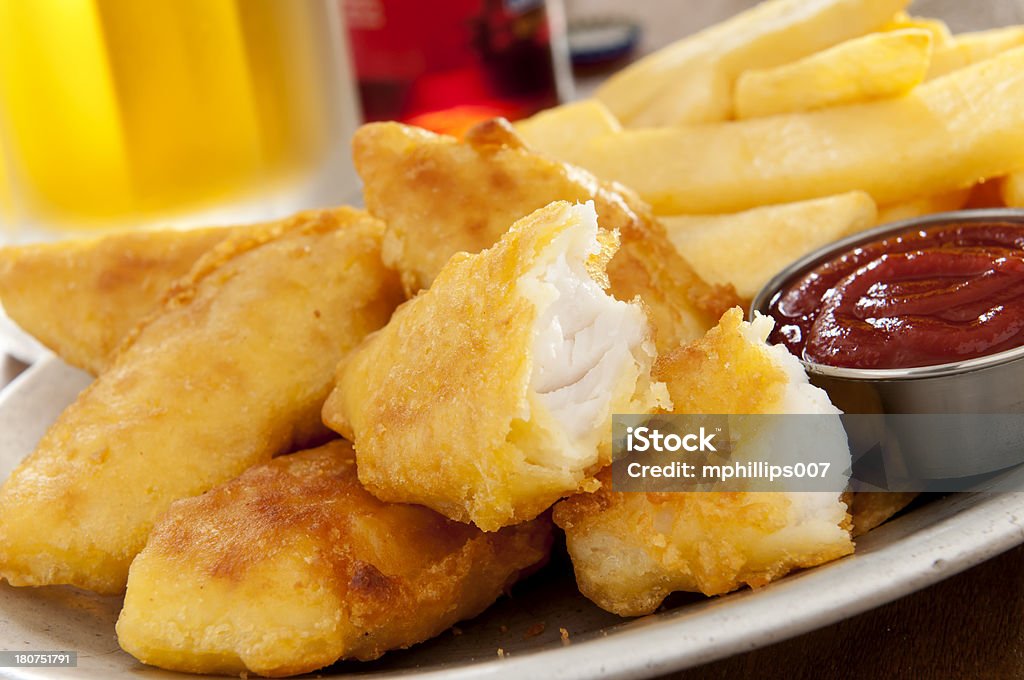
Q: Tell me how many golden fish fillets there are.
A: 6